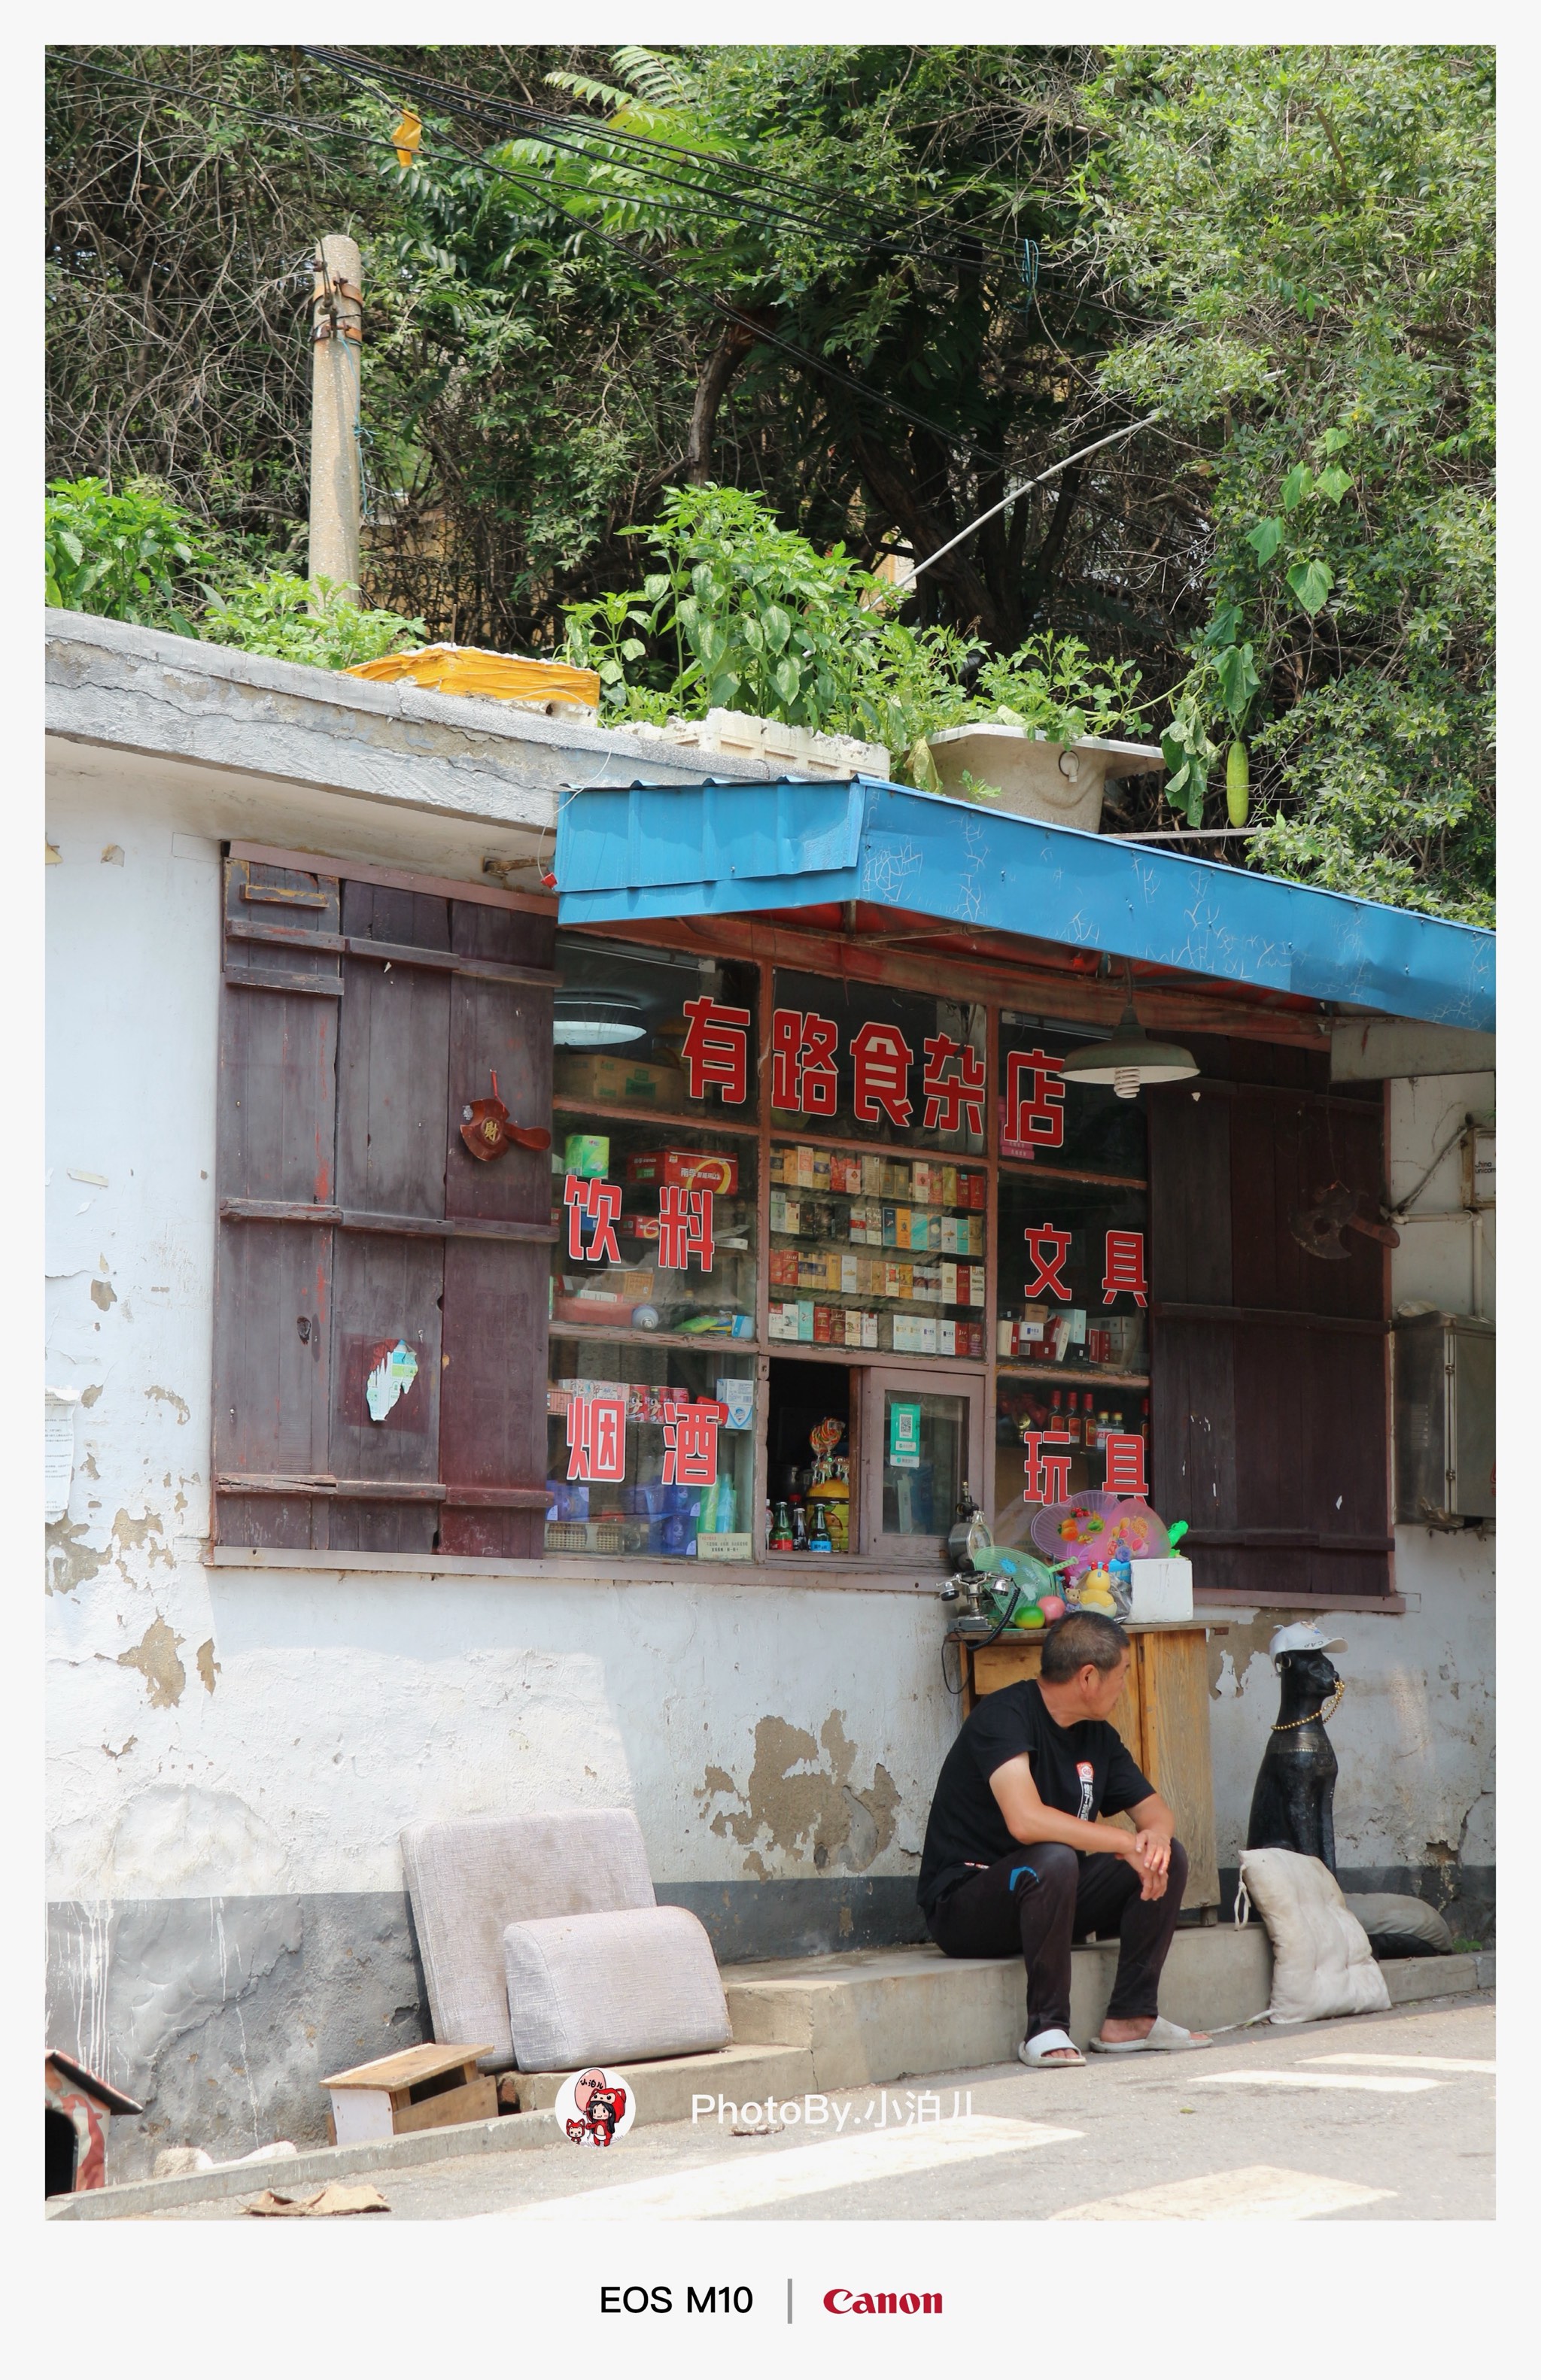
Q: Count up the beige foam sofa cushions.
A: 2